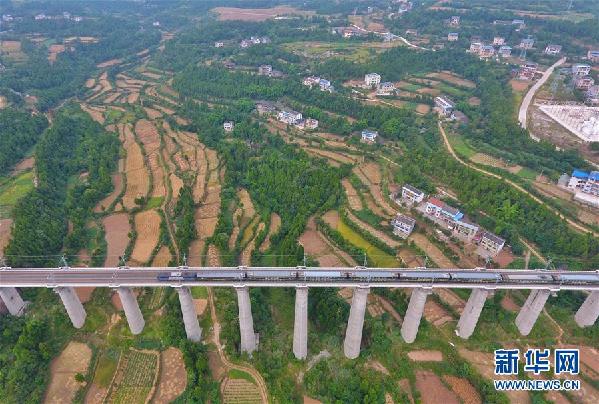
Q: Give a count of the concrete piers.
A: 11